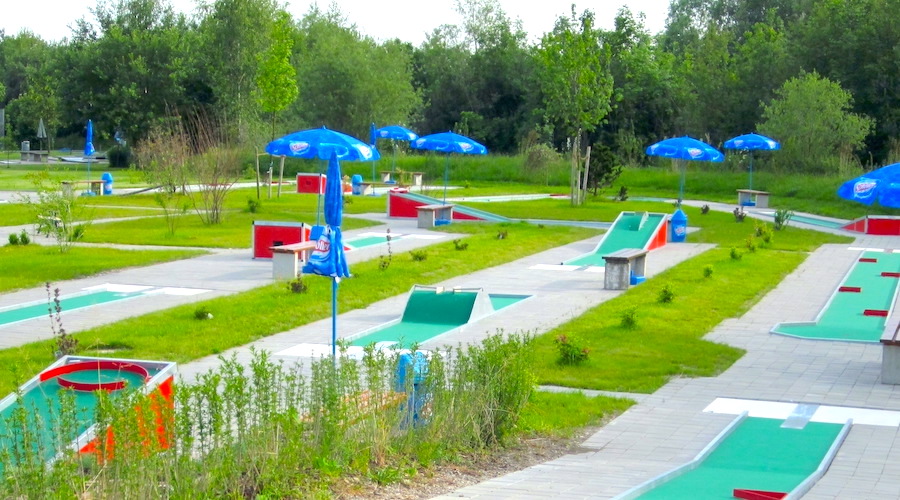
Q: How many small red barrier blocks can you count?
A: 5